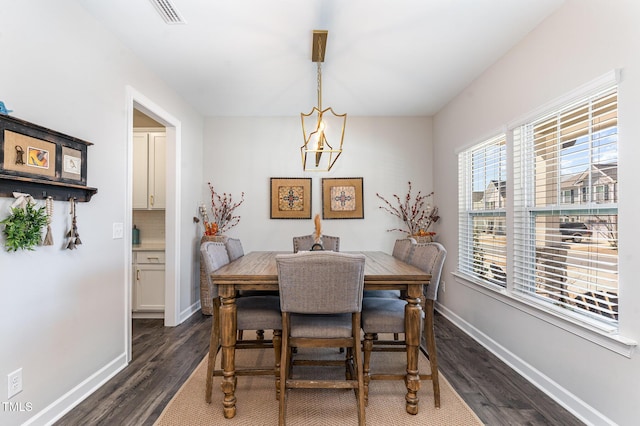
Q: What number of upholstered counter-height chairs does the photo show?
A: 6